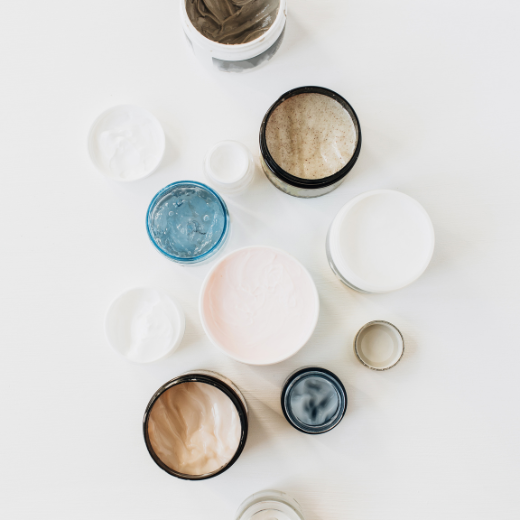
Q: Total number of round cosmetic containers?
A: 12